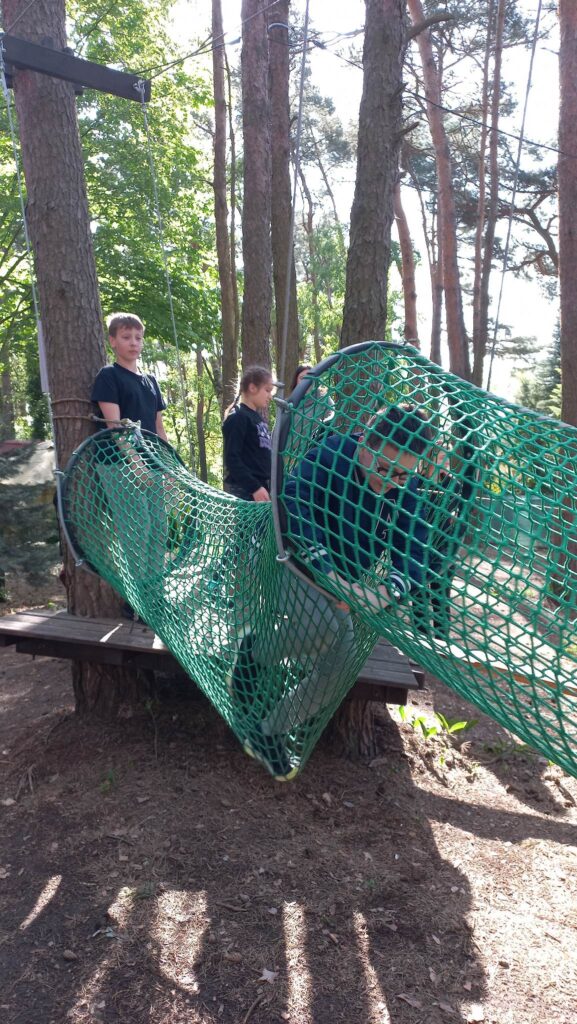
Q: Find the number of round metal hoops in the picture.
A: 2